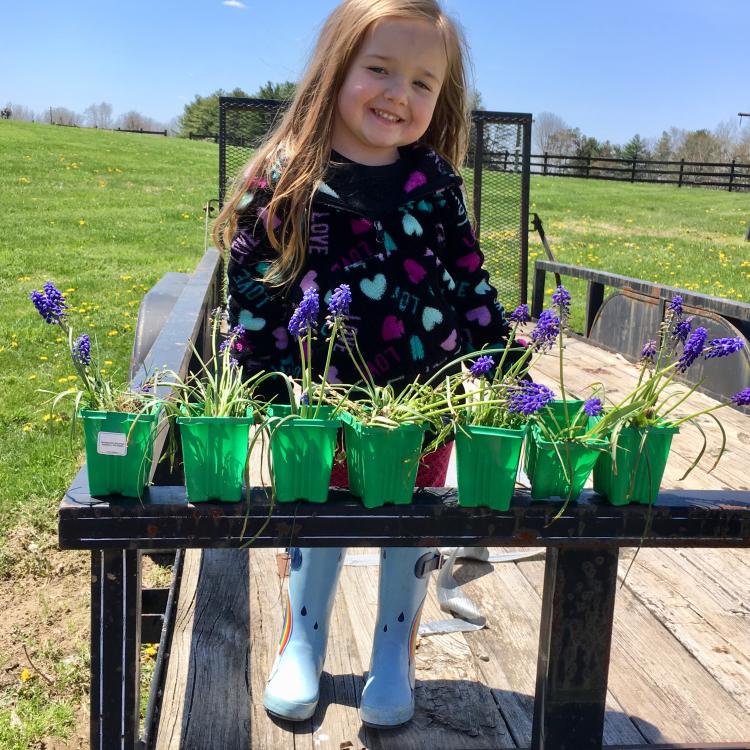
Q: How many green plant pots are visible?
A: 7